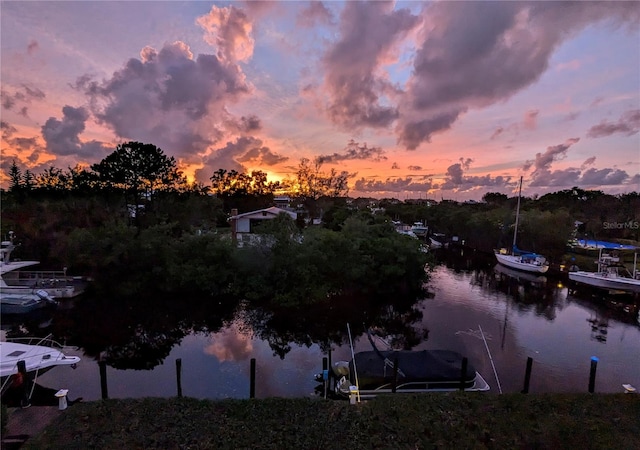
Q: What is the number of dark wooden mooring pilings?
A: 9